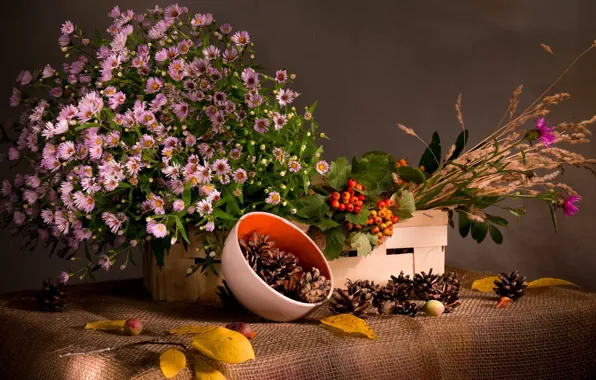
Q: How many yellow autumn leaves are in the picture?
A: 8